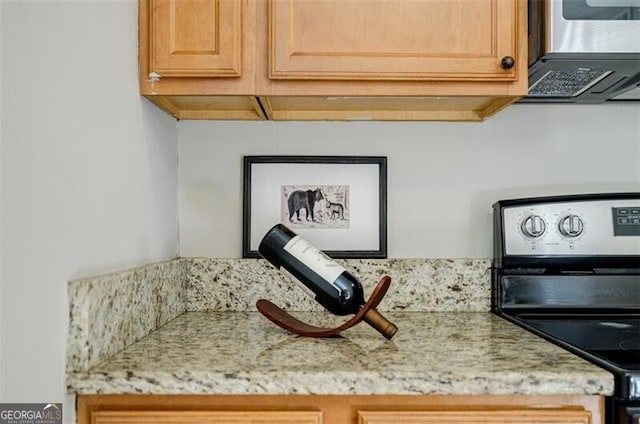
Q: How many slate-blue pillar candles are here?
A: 0